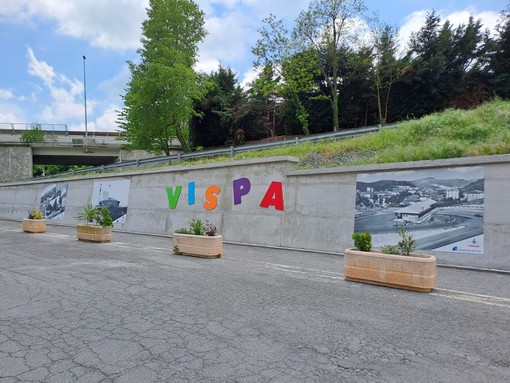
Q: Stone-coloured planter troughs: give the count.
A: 4